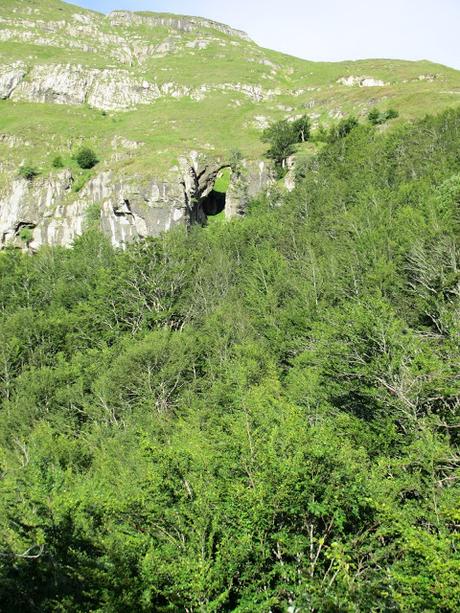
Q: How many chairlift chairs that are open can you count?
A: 0